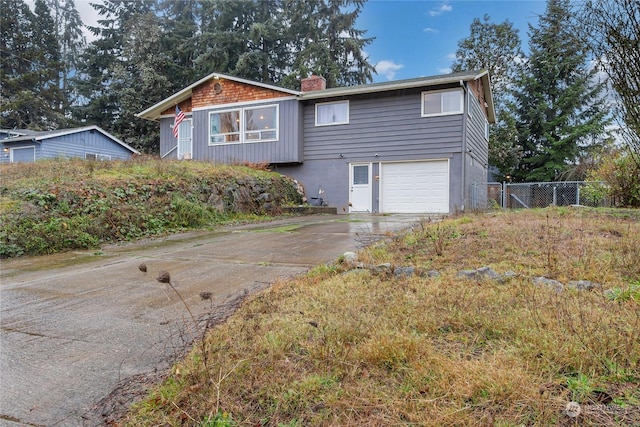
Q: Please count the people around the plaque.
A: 0